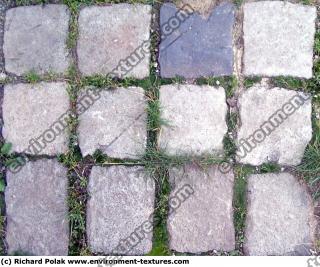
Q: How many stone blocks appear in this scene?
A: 12